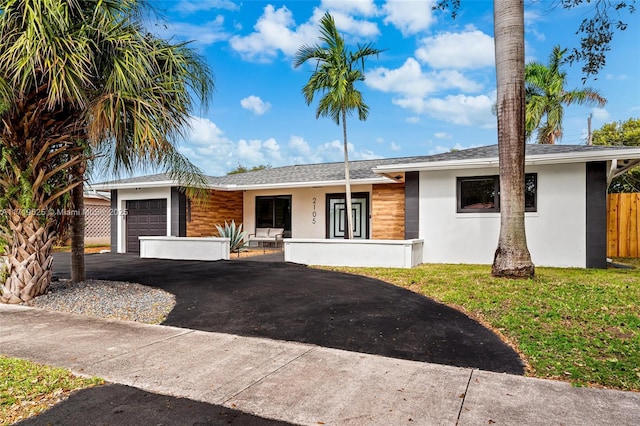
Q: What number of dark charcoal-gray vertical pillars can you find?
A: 4